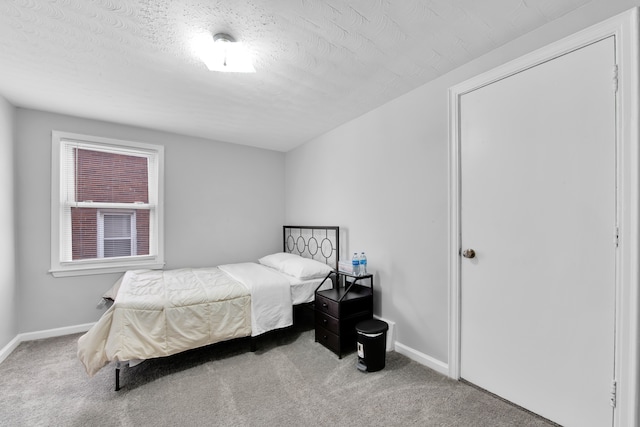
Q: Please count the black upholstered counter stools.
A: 0